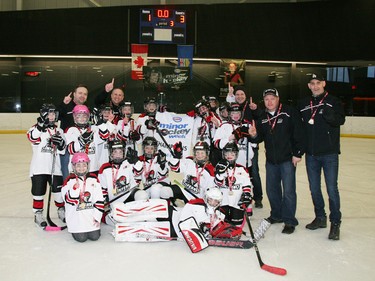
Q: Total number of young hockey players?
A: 15